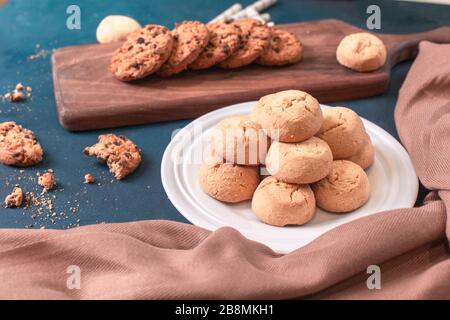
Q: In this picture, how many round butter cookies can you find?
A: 10